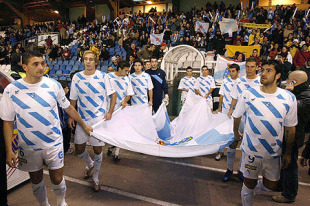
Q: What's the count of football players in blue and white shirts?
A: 9